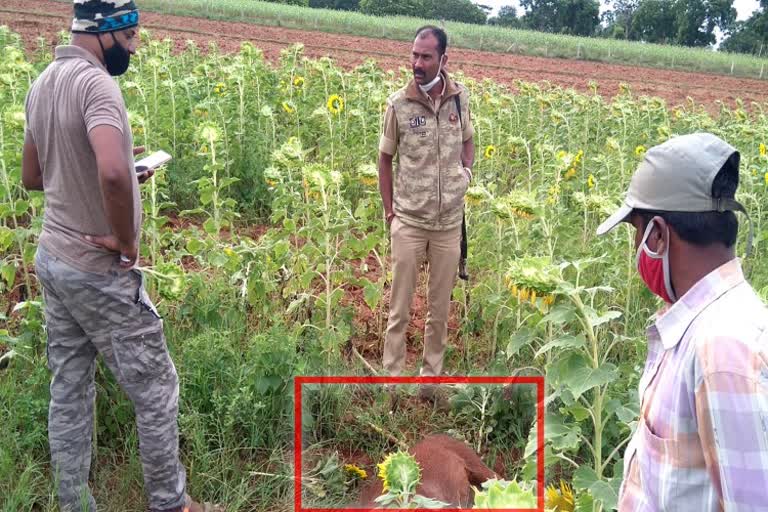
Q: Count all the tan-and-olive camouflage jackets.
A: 1